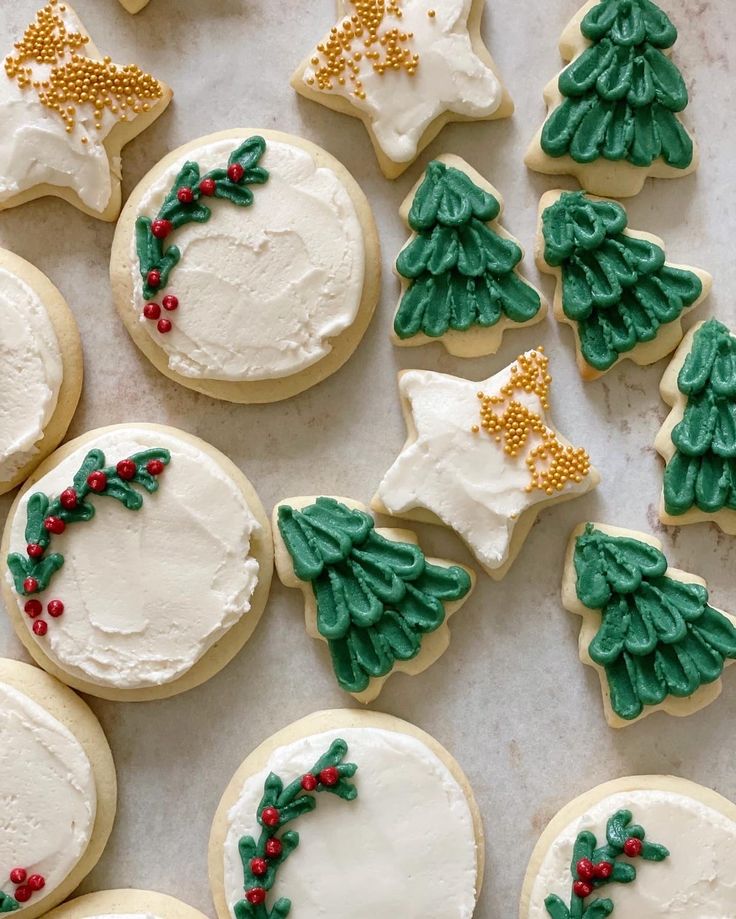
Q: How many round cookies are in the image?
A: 7